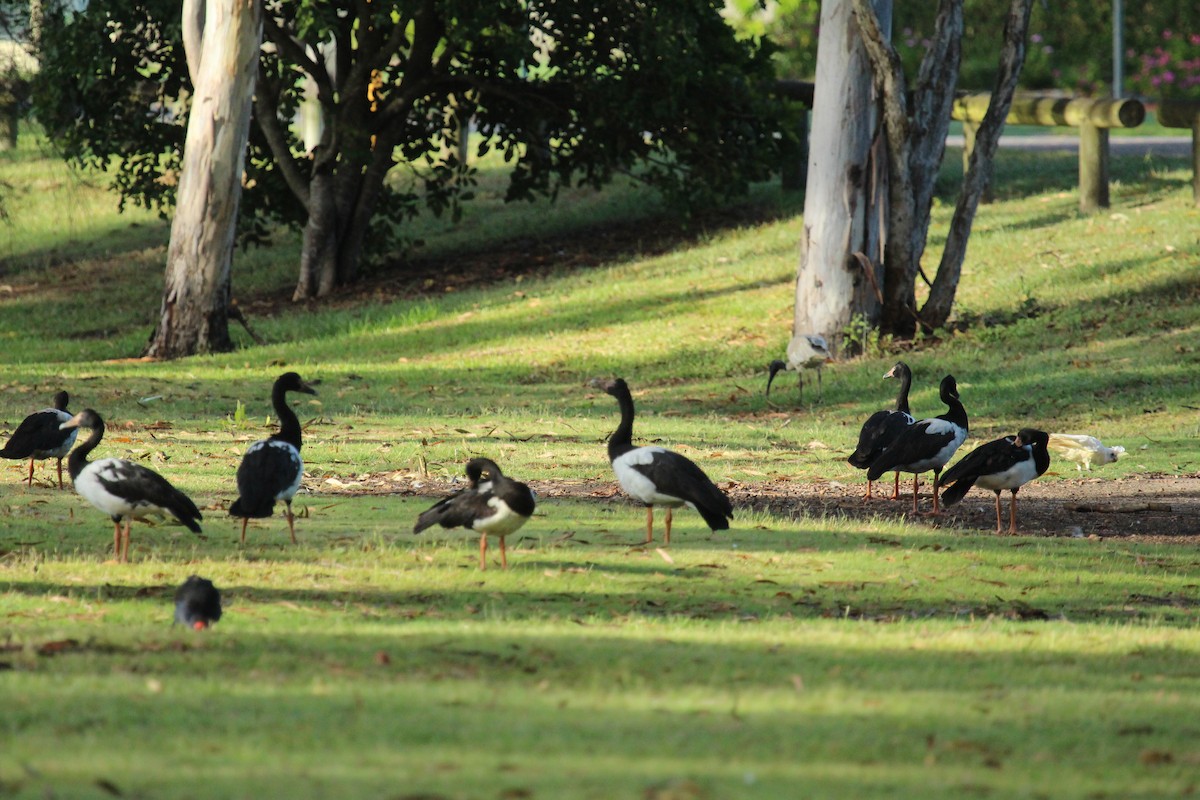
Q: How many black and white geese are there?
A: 8